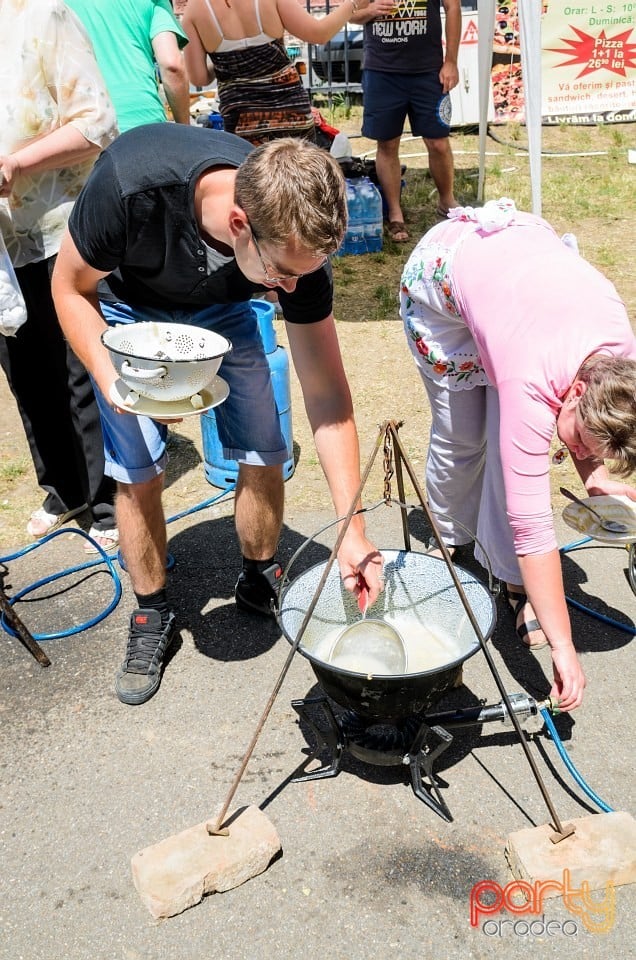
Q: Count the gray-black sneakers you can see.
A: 2